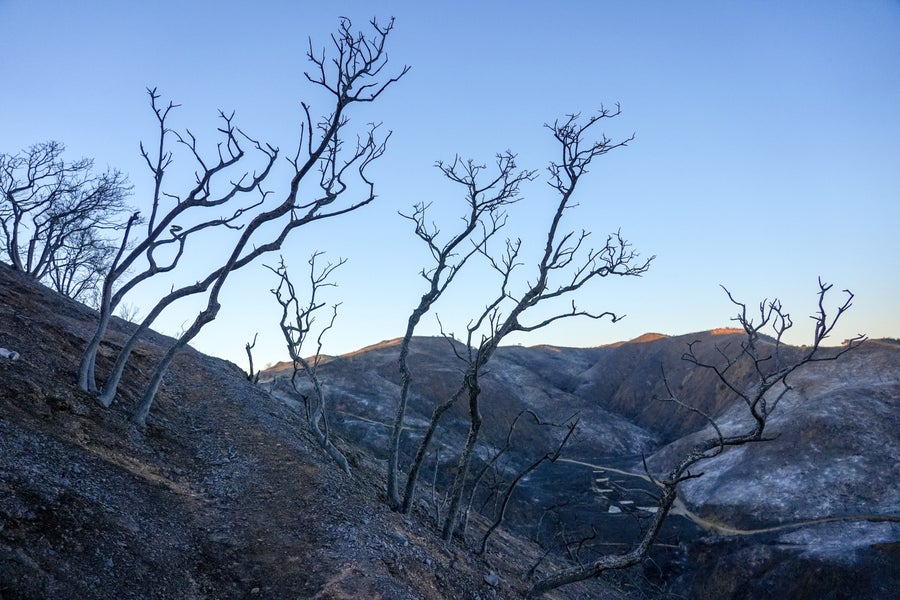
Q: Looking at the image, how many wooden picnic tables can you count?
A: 0